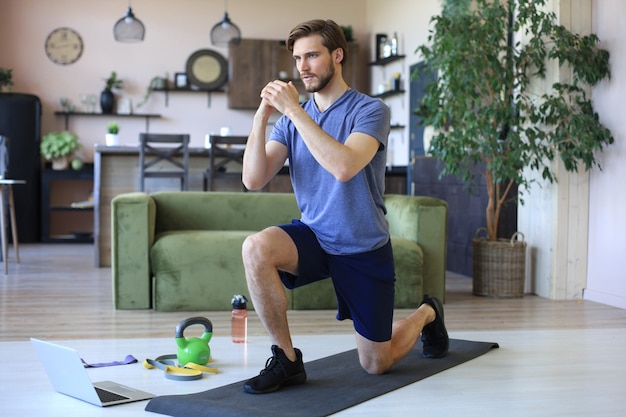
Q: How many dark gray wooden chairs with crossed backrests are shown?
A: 2